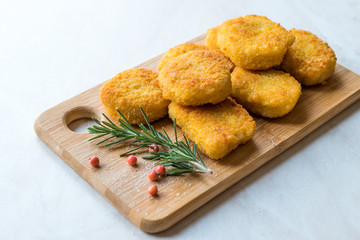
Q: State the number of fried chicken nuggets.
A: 8